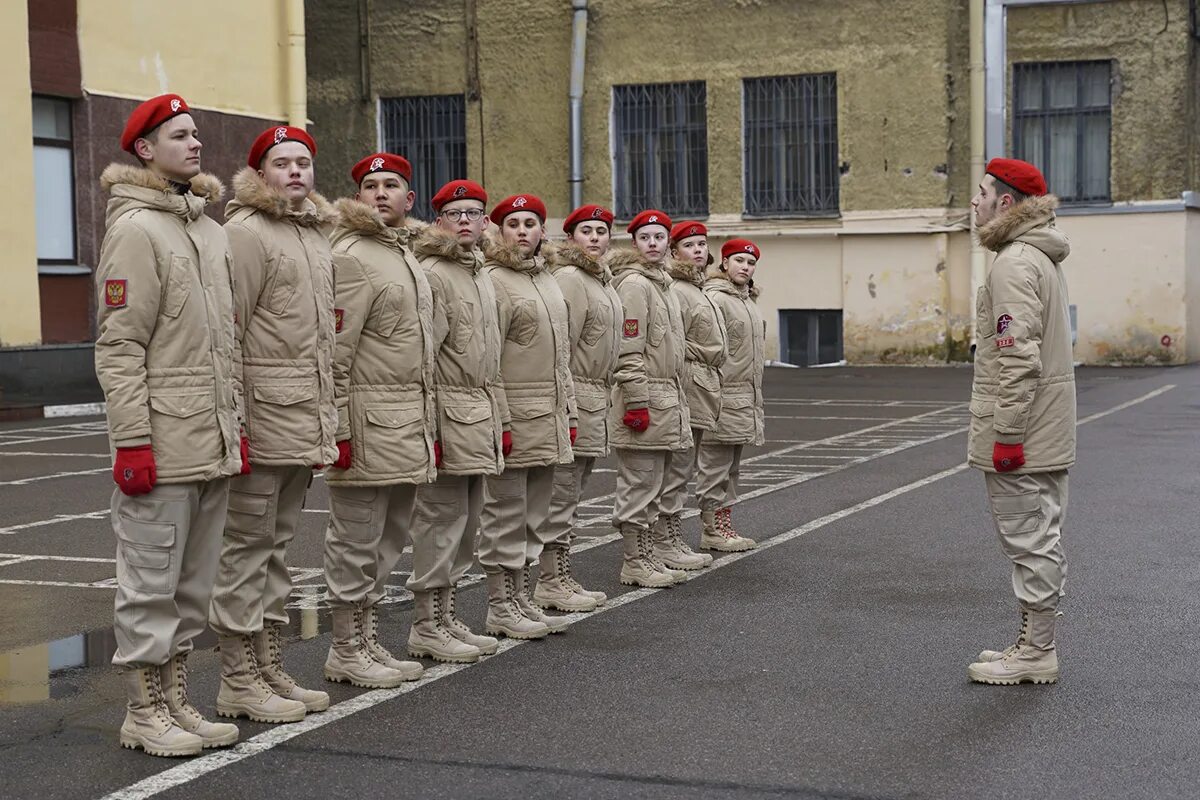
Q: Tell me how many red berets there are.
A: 10